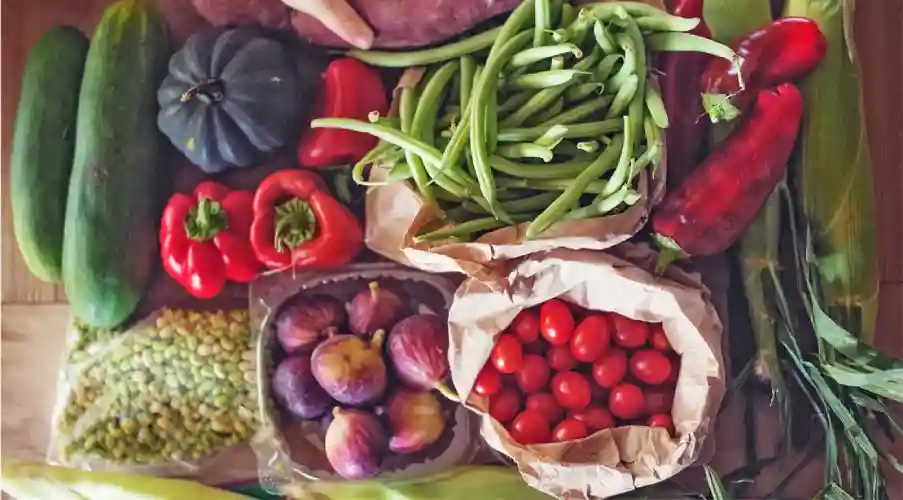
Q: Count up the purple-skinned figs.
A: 7